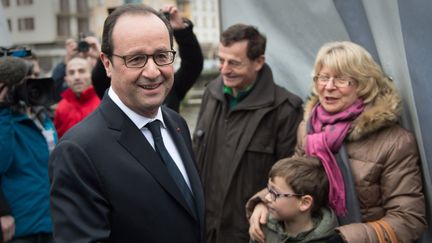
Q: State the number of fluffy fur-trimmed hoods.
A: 1